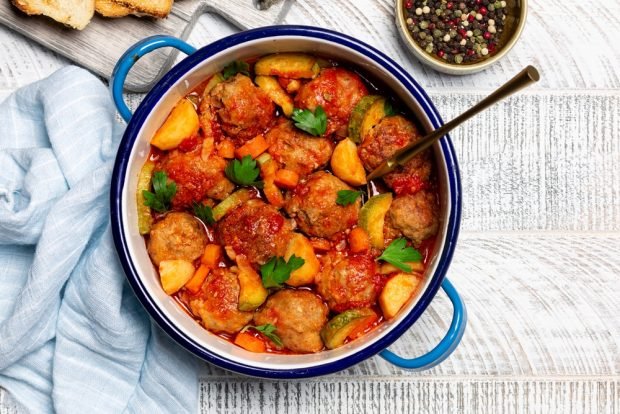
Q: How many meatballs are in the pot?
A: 12